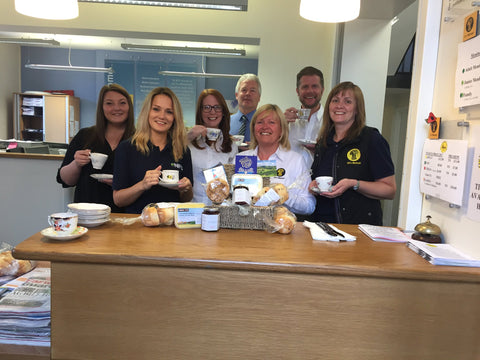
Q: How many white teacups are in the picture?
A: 7